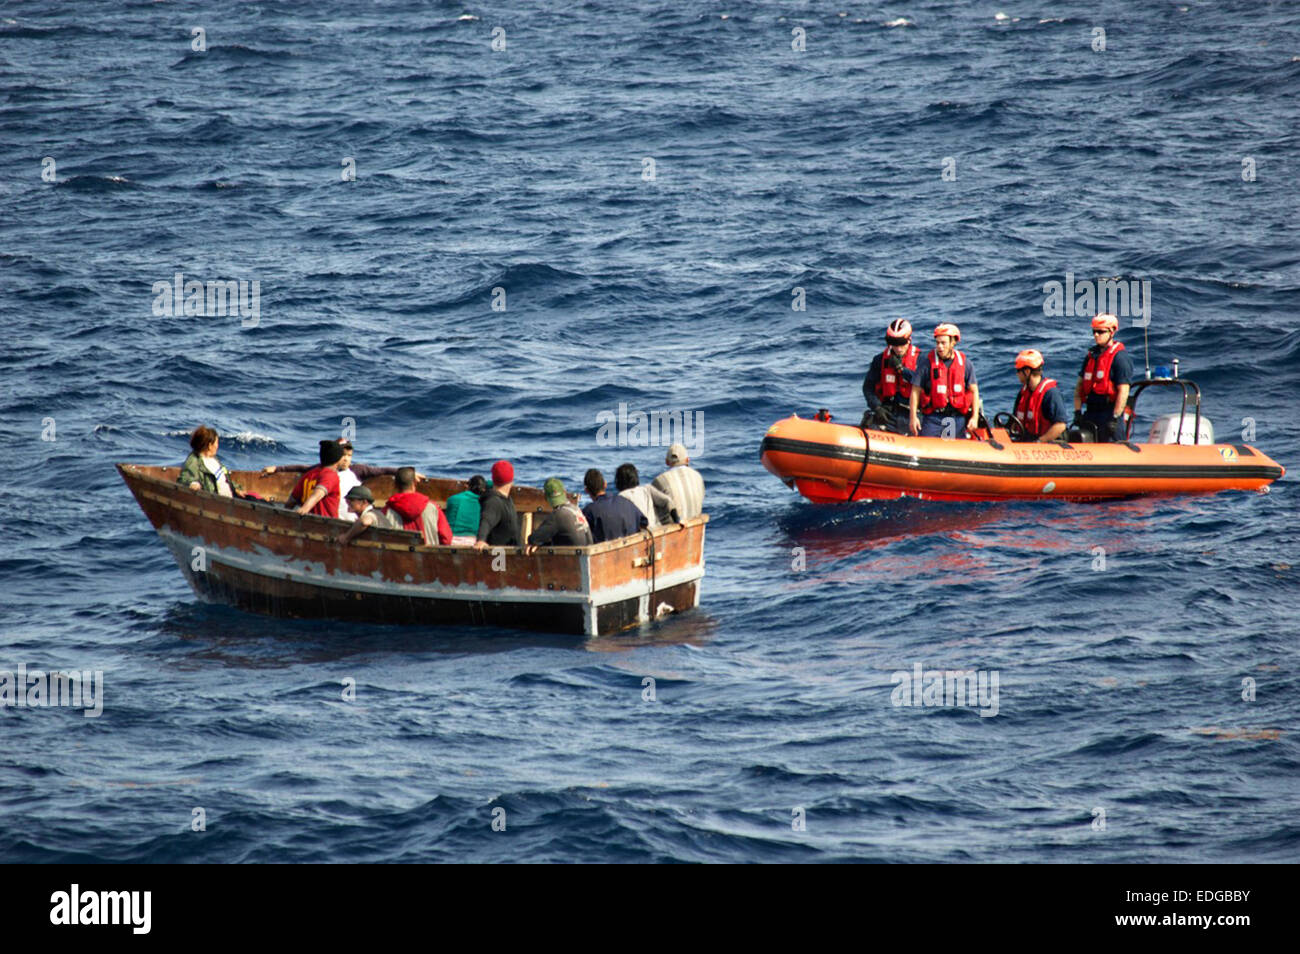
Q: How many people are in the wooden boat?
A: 11